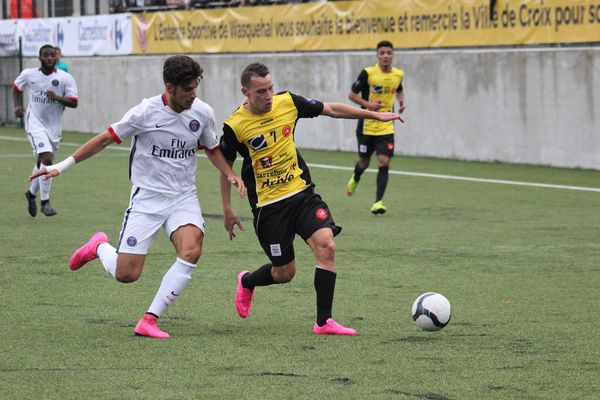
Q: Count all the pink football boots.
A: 4